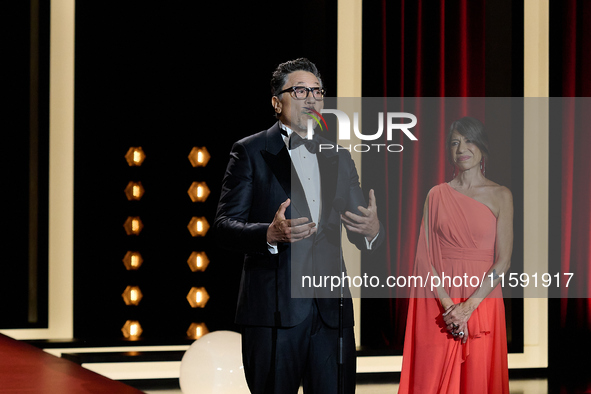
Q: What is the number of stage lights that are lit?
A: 12